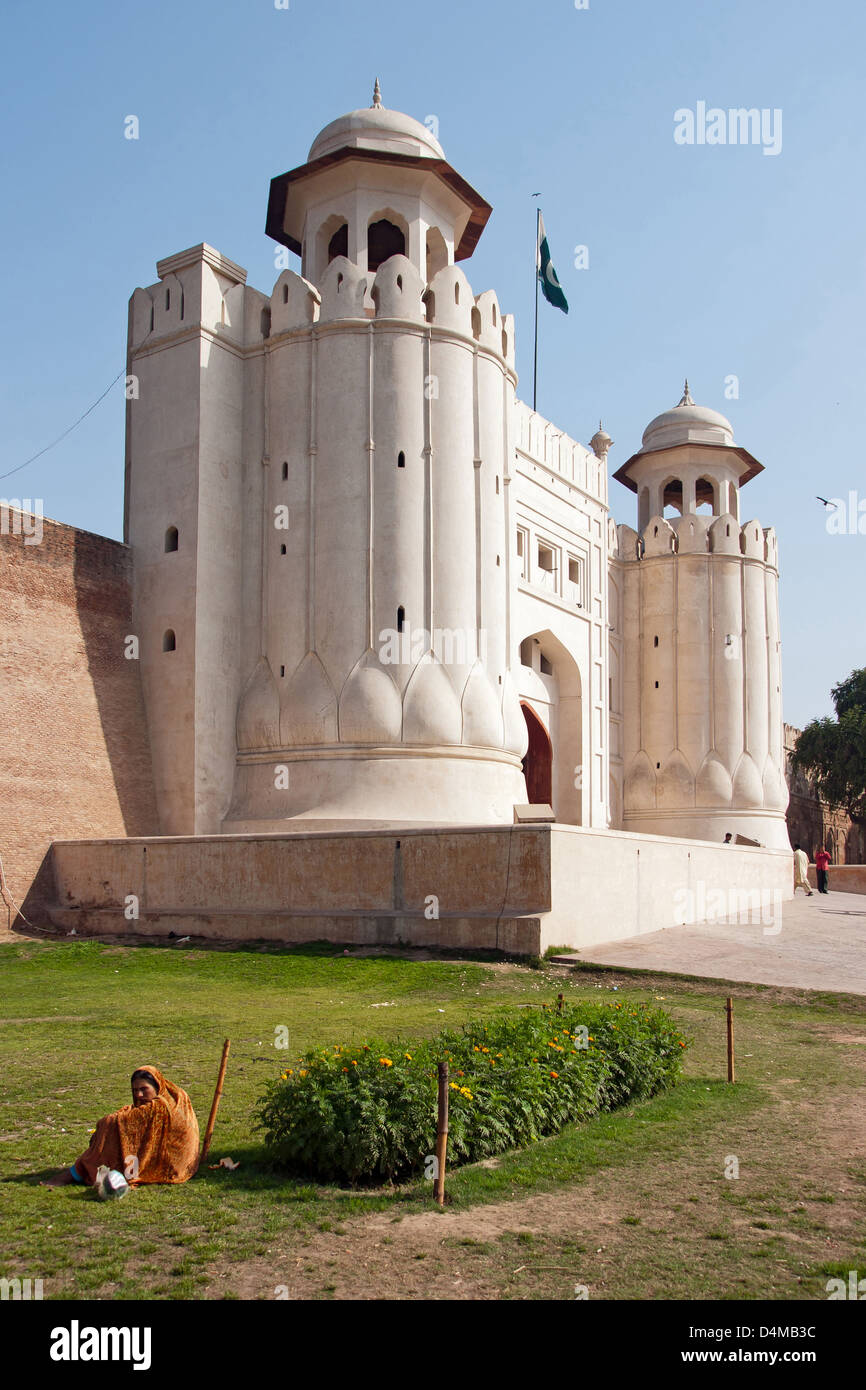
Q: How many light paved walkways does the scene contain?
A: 1